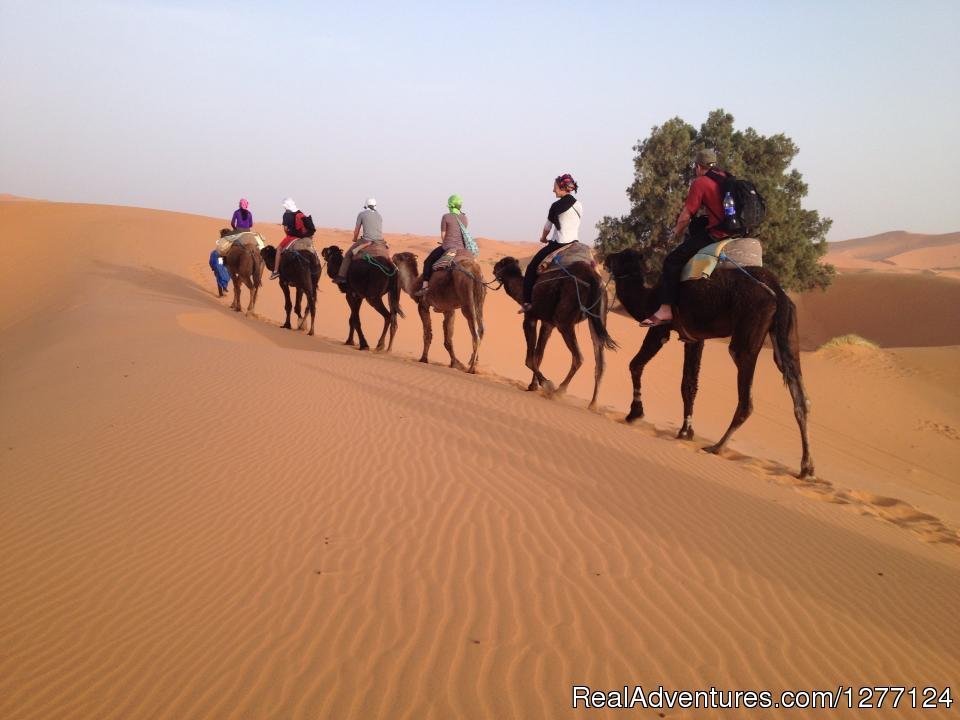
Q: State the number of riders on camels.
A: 6